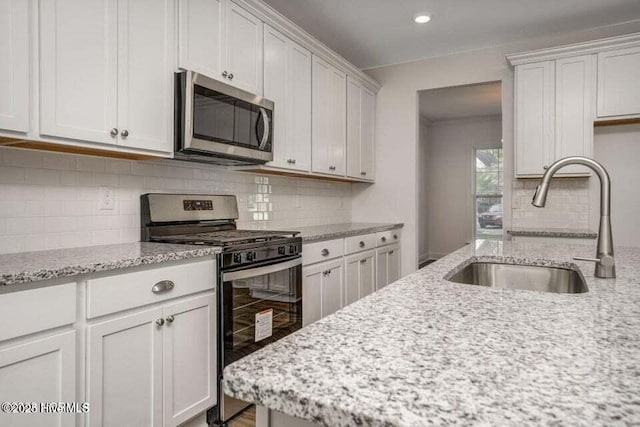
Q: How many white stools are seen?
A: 0